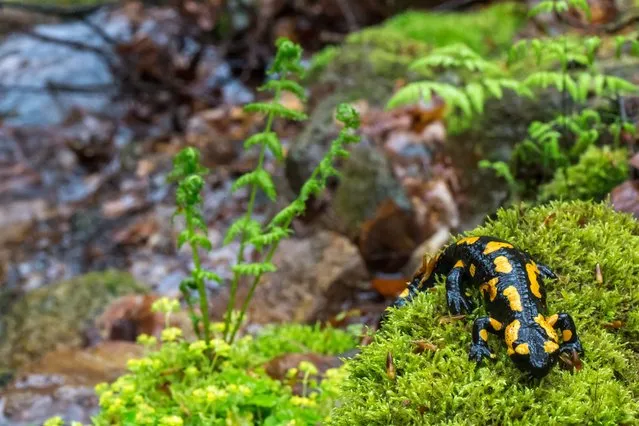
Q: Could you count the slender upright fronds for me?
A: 3